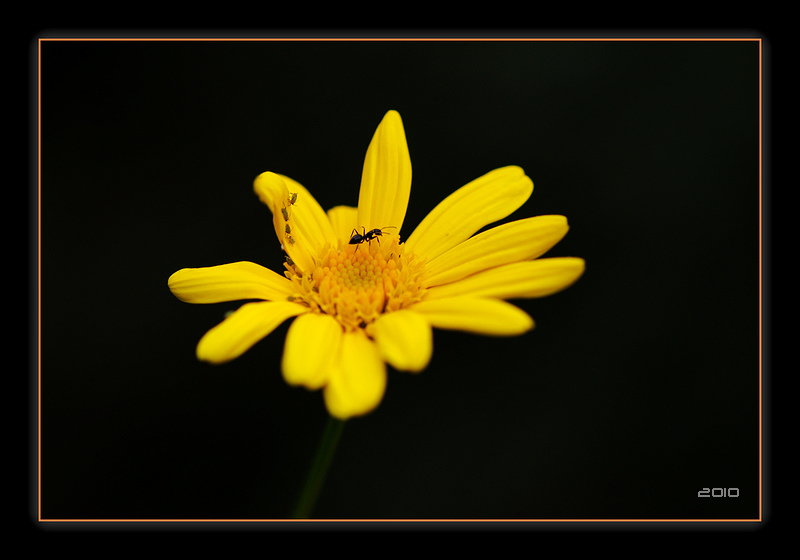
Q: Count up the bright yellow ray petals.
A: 12